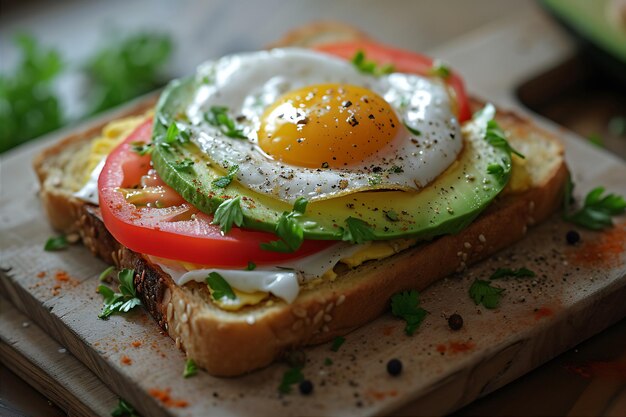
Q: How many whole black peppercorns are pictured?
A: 4